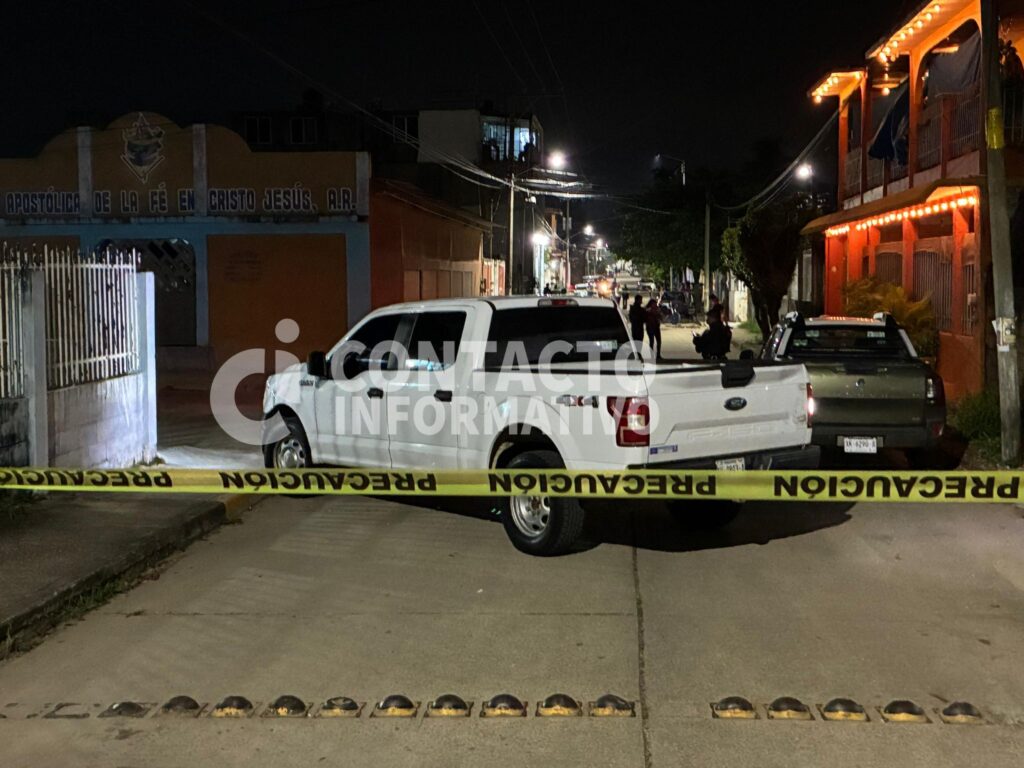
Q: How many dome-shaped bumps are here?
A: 15